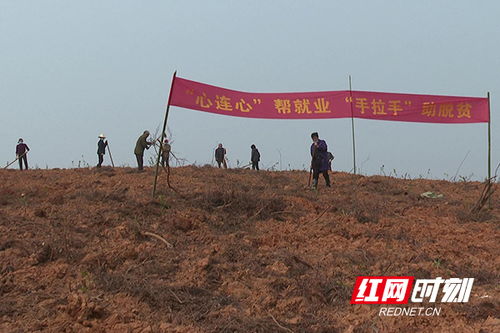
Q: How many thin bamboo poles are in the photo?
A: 3